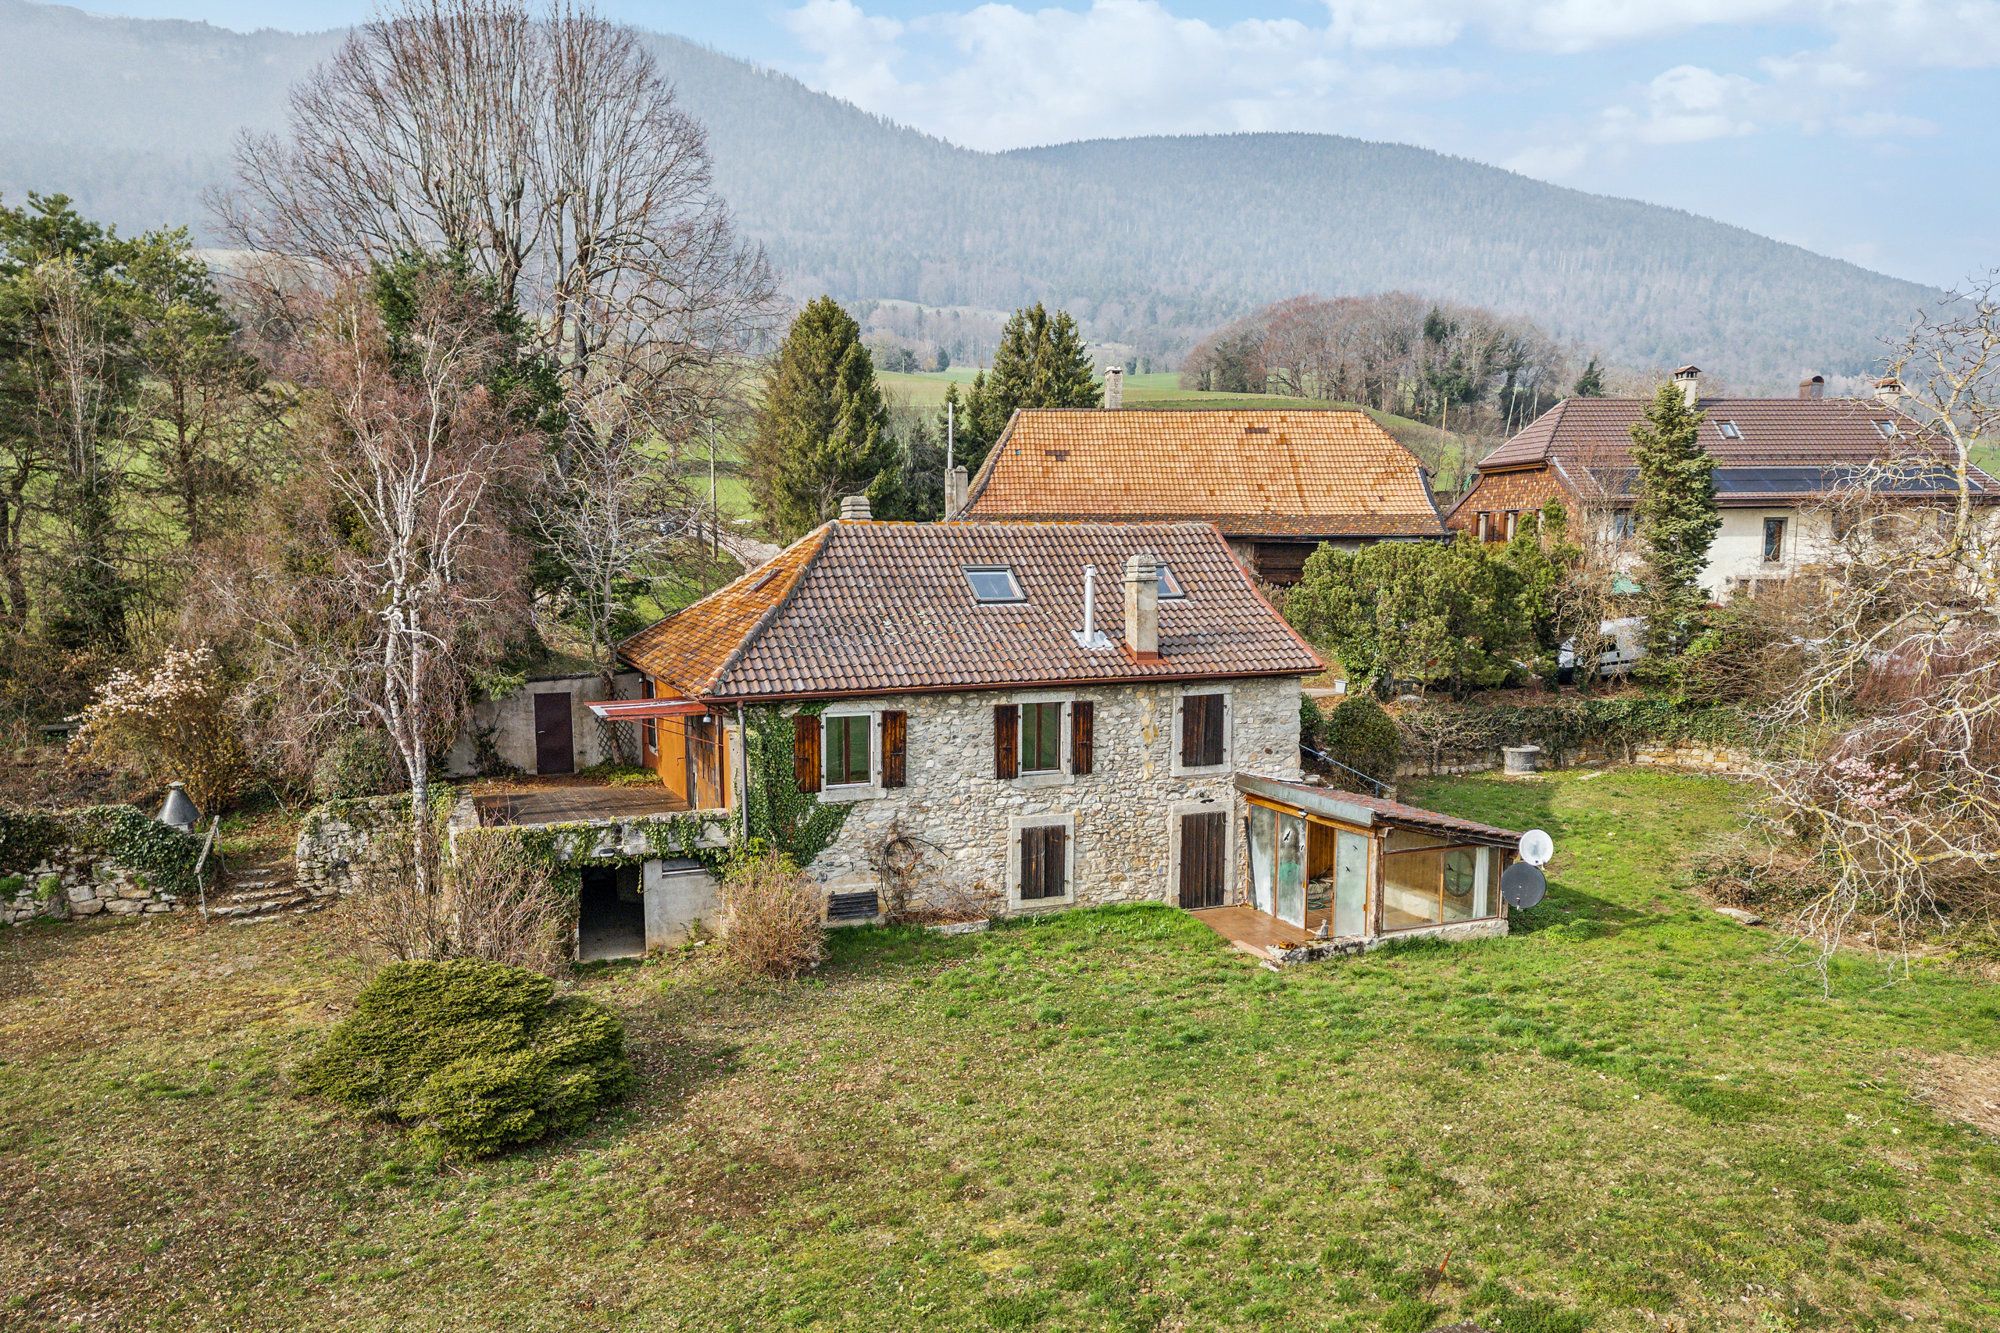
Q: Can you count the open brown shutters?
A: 4